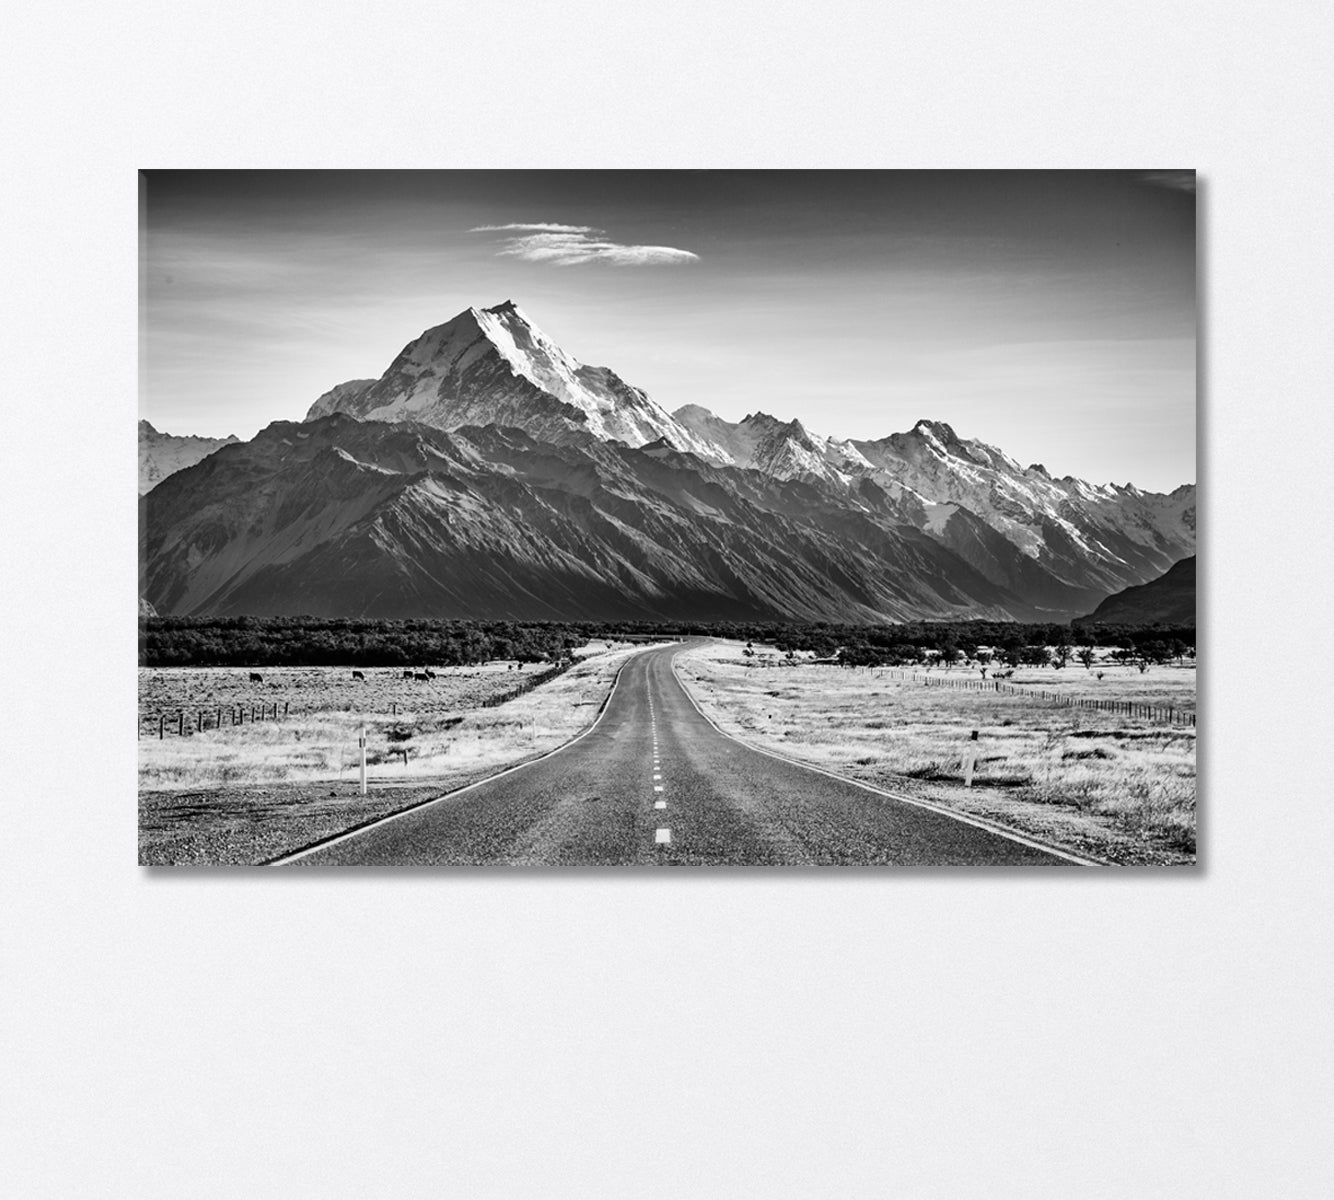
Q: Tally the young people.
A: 0